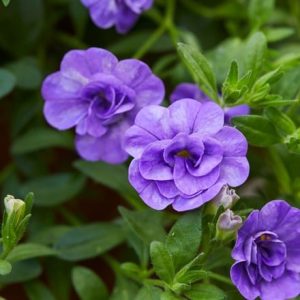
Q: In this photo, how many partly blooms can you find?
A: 3